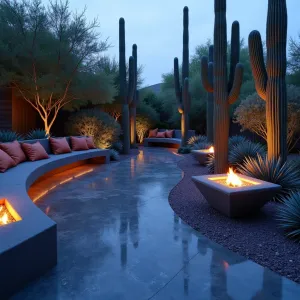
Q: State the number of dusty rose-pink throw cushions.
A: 9